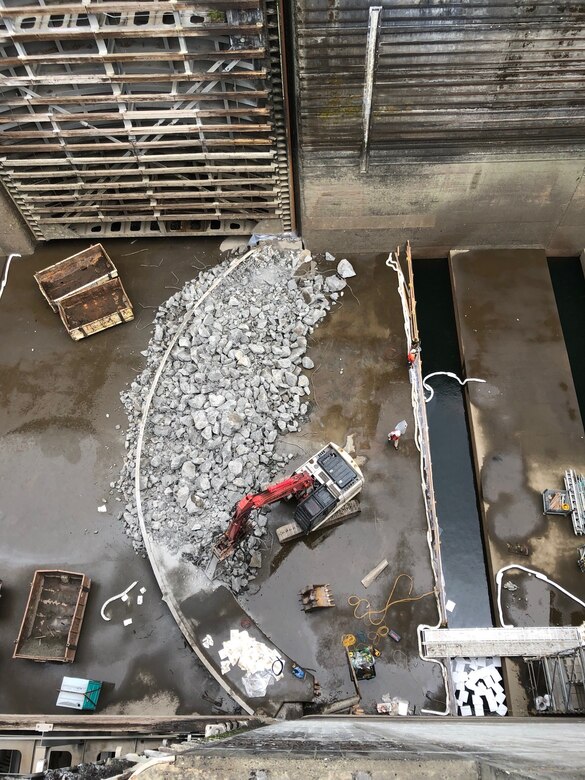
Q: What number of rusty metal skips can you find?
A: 3